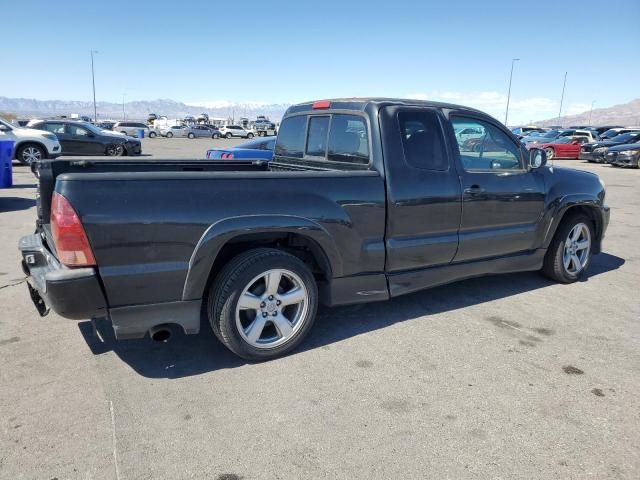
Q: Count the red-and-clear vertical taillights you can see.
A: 1